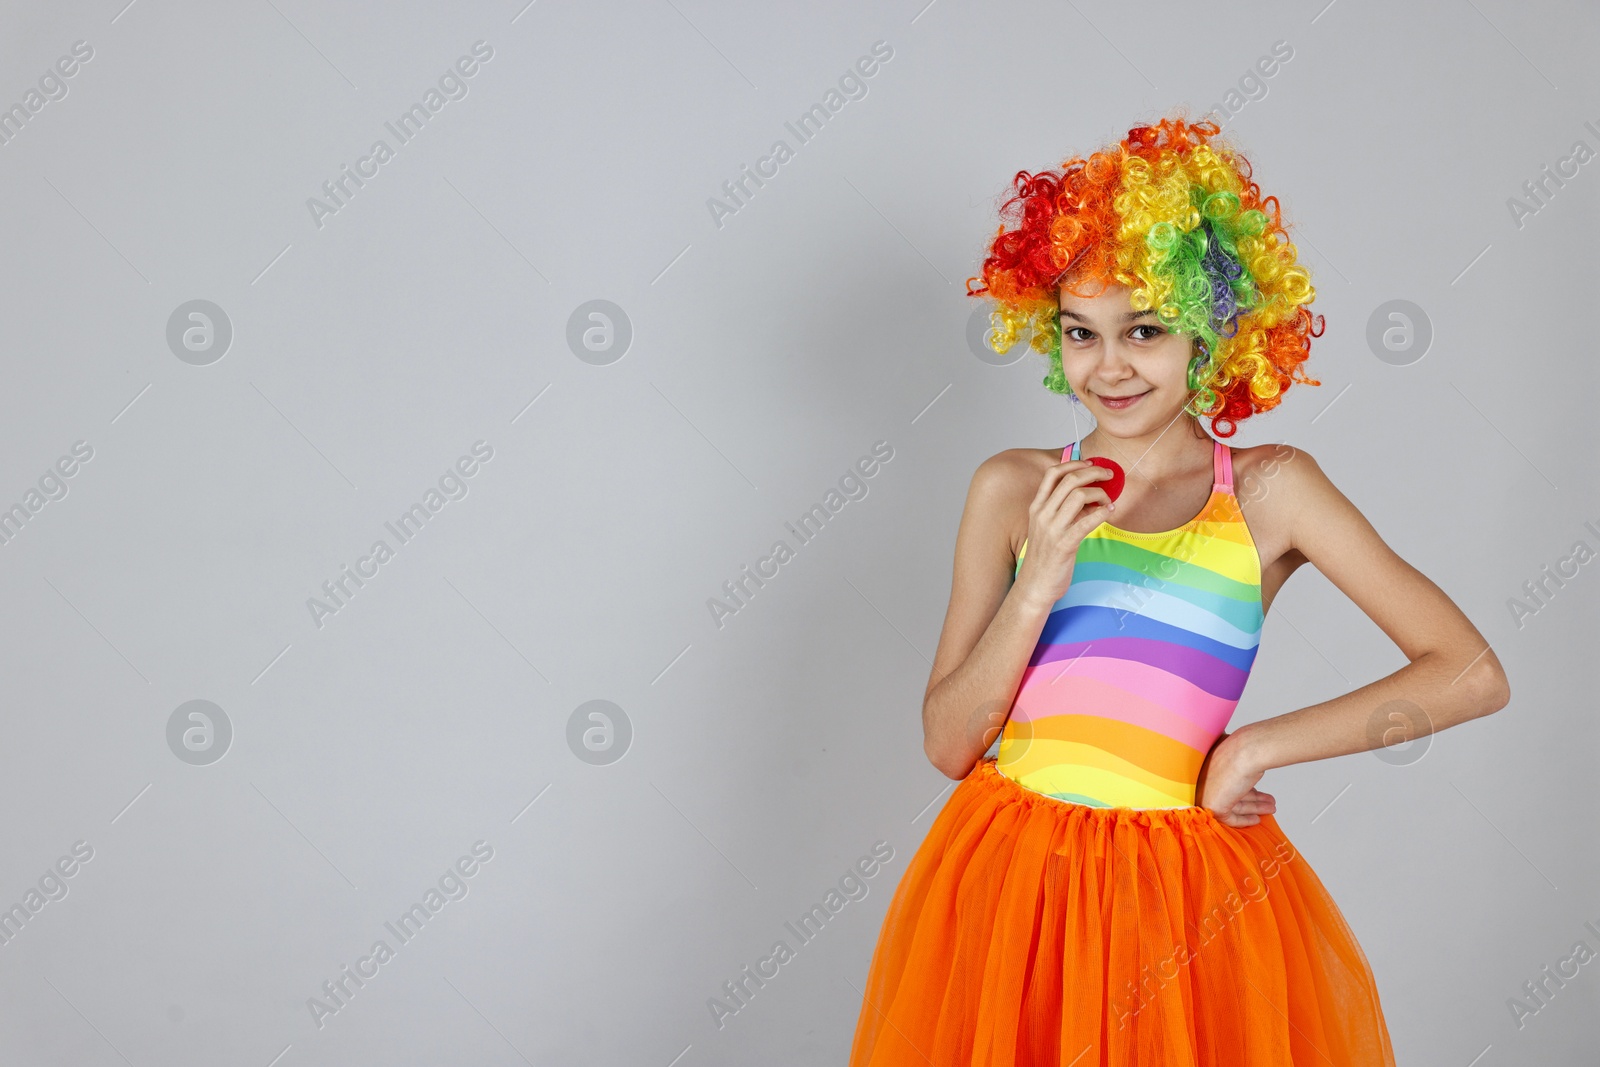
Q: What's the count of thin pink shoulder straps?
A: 3